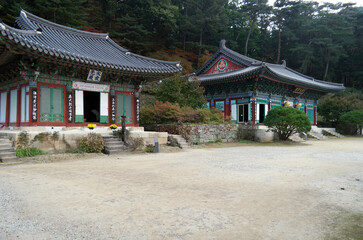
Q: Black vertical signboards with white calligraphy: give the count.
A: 4